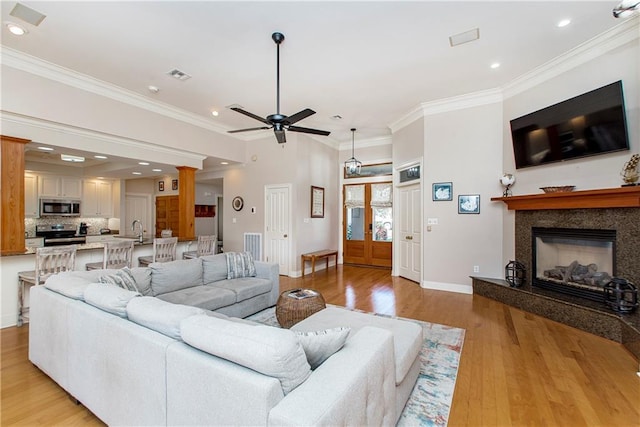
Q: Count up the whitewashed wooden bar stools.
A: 4